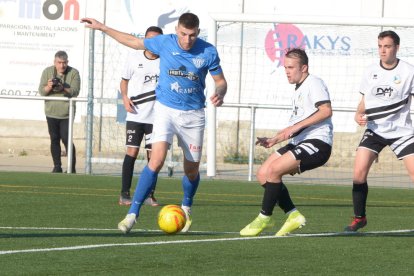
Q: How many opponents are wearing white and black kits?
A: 3